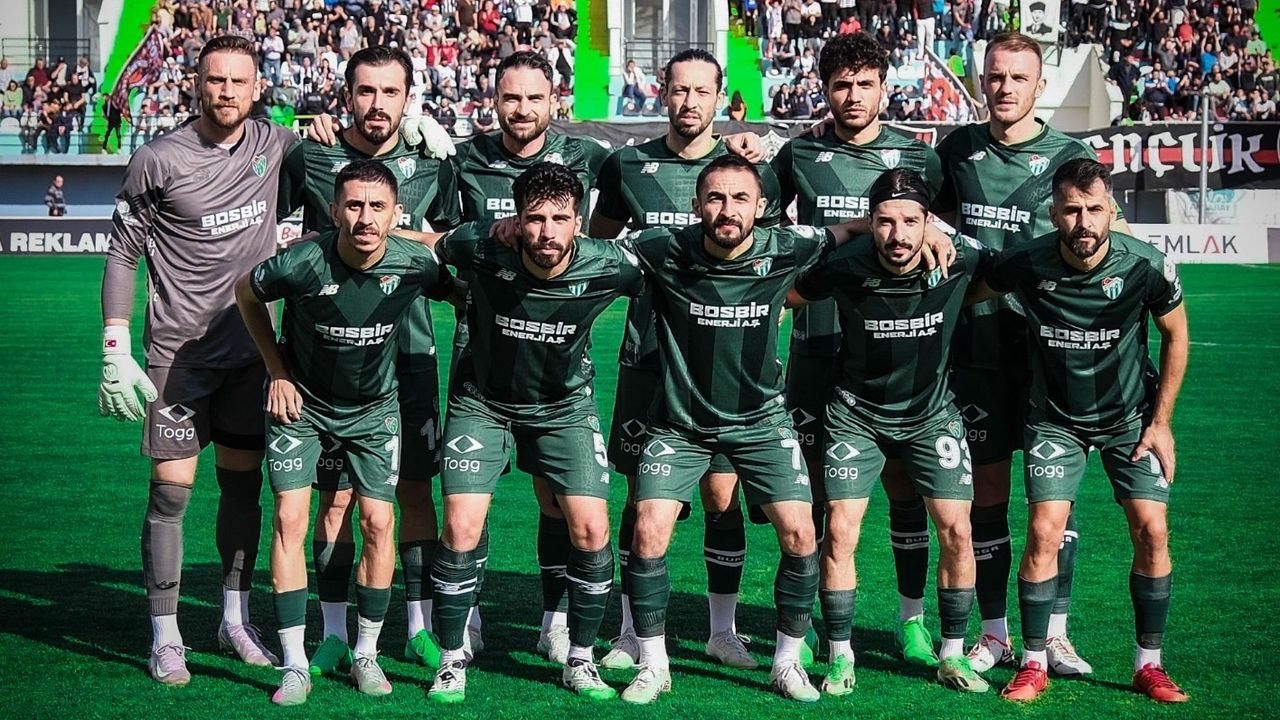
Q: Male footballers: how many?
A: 11